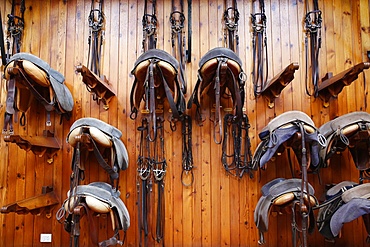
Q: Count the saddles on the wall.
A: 9